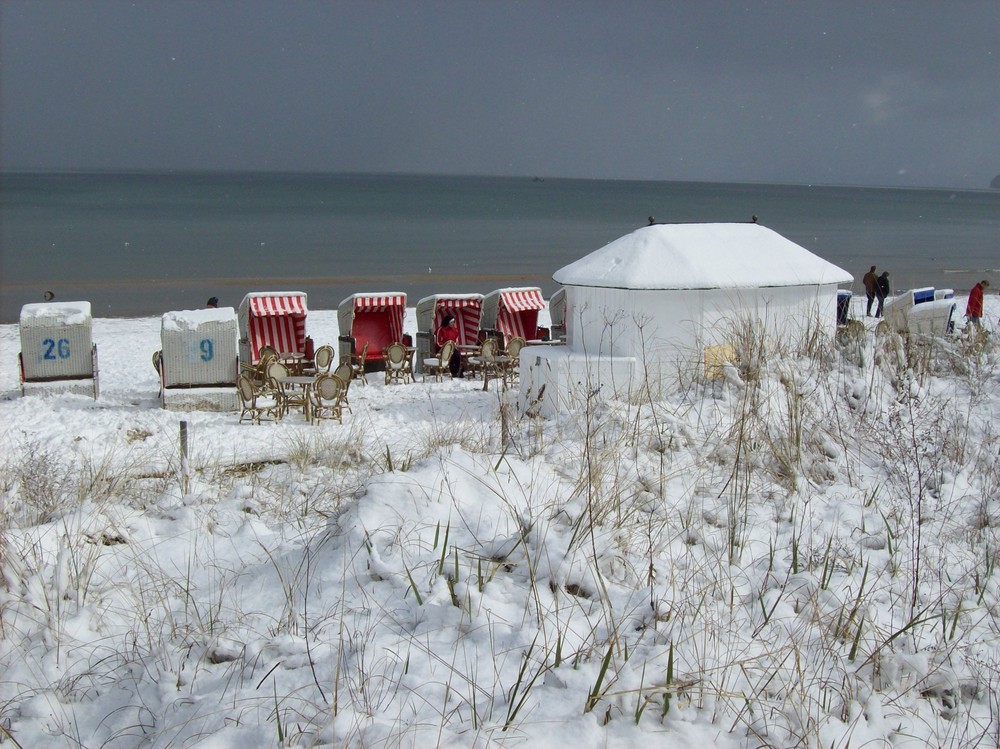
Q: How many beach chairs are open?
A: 4